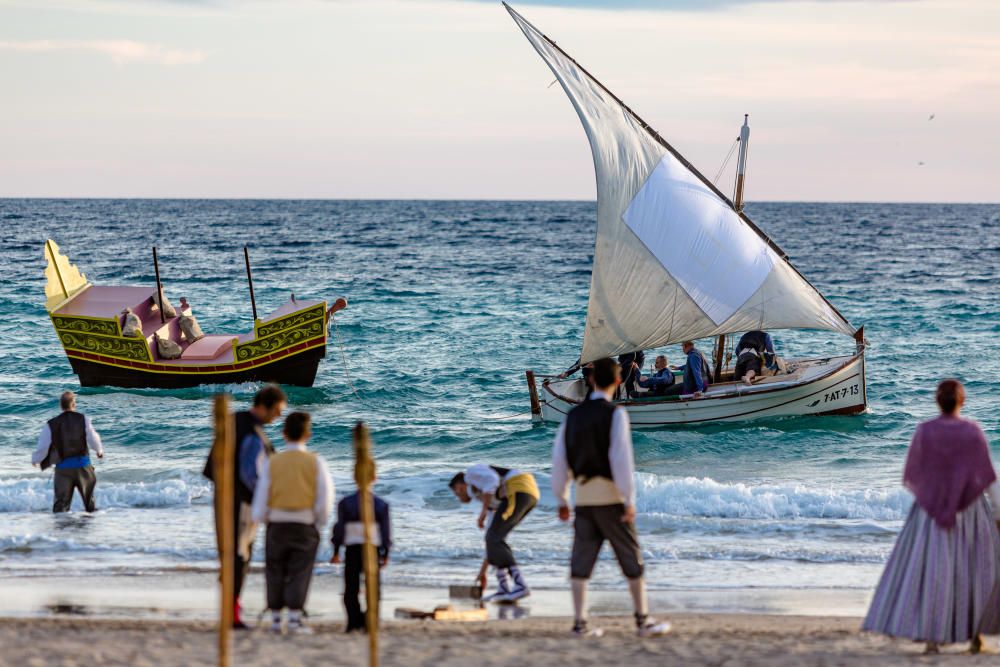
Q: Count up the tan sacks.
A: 4